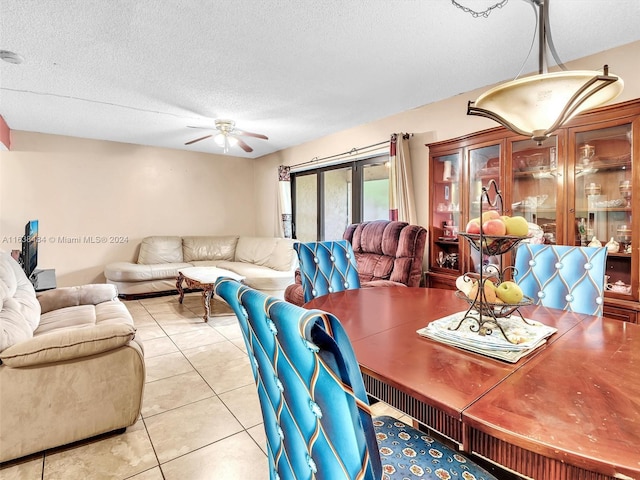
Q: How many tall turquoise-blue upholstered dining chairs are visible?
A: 3